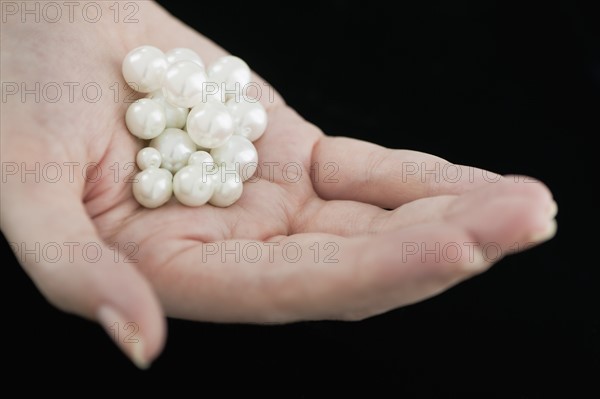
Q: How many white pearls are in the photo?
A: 15